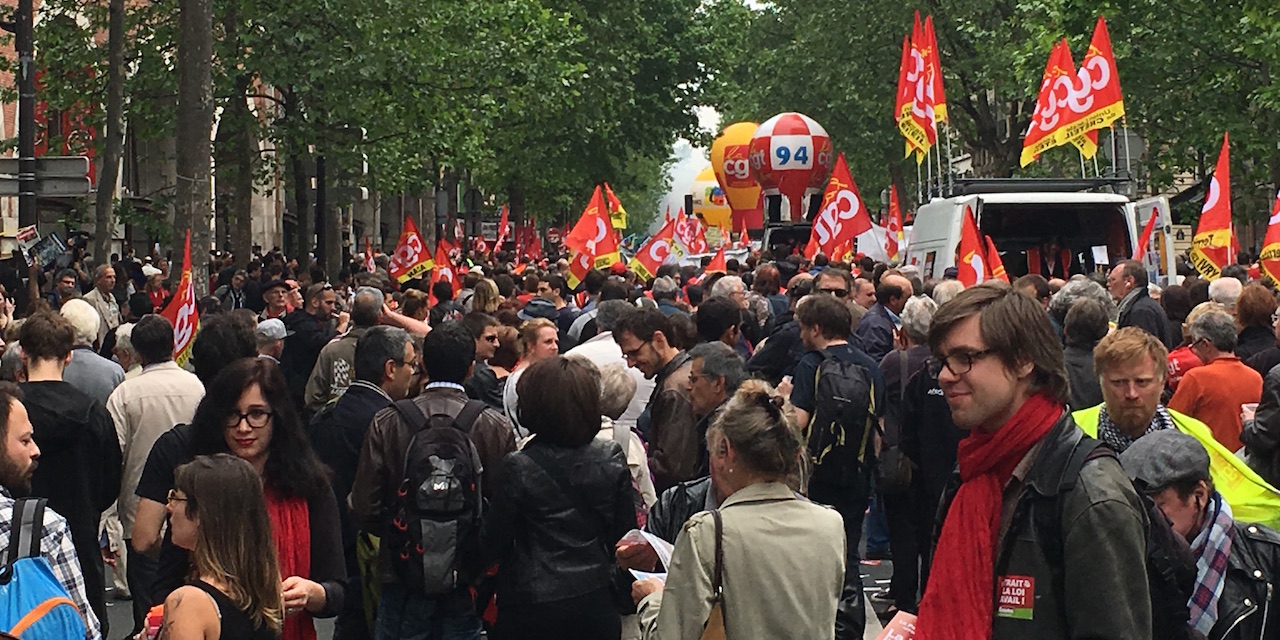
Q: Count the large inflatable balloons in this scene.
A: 3